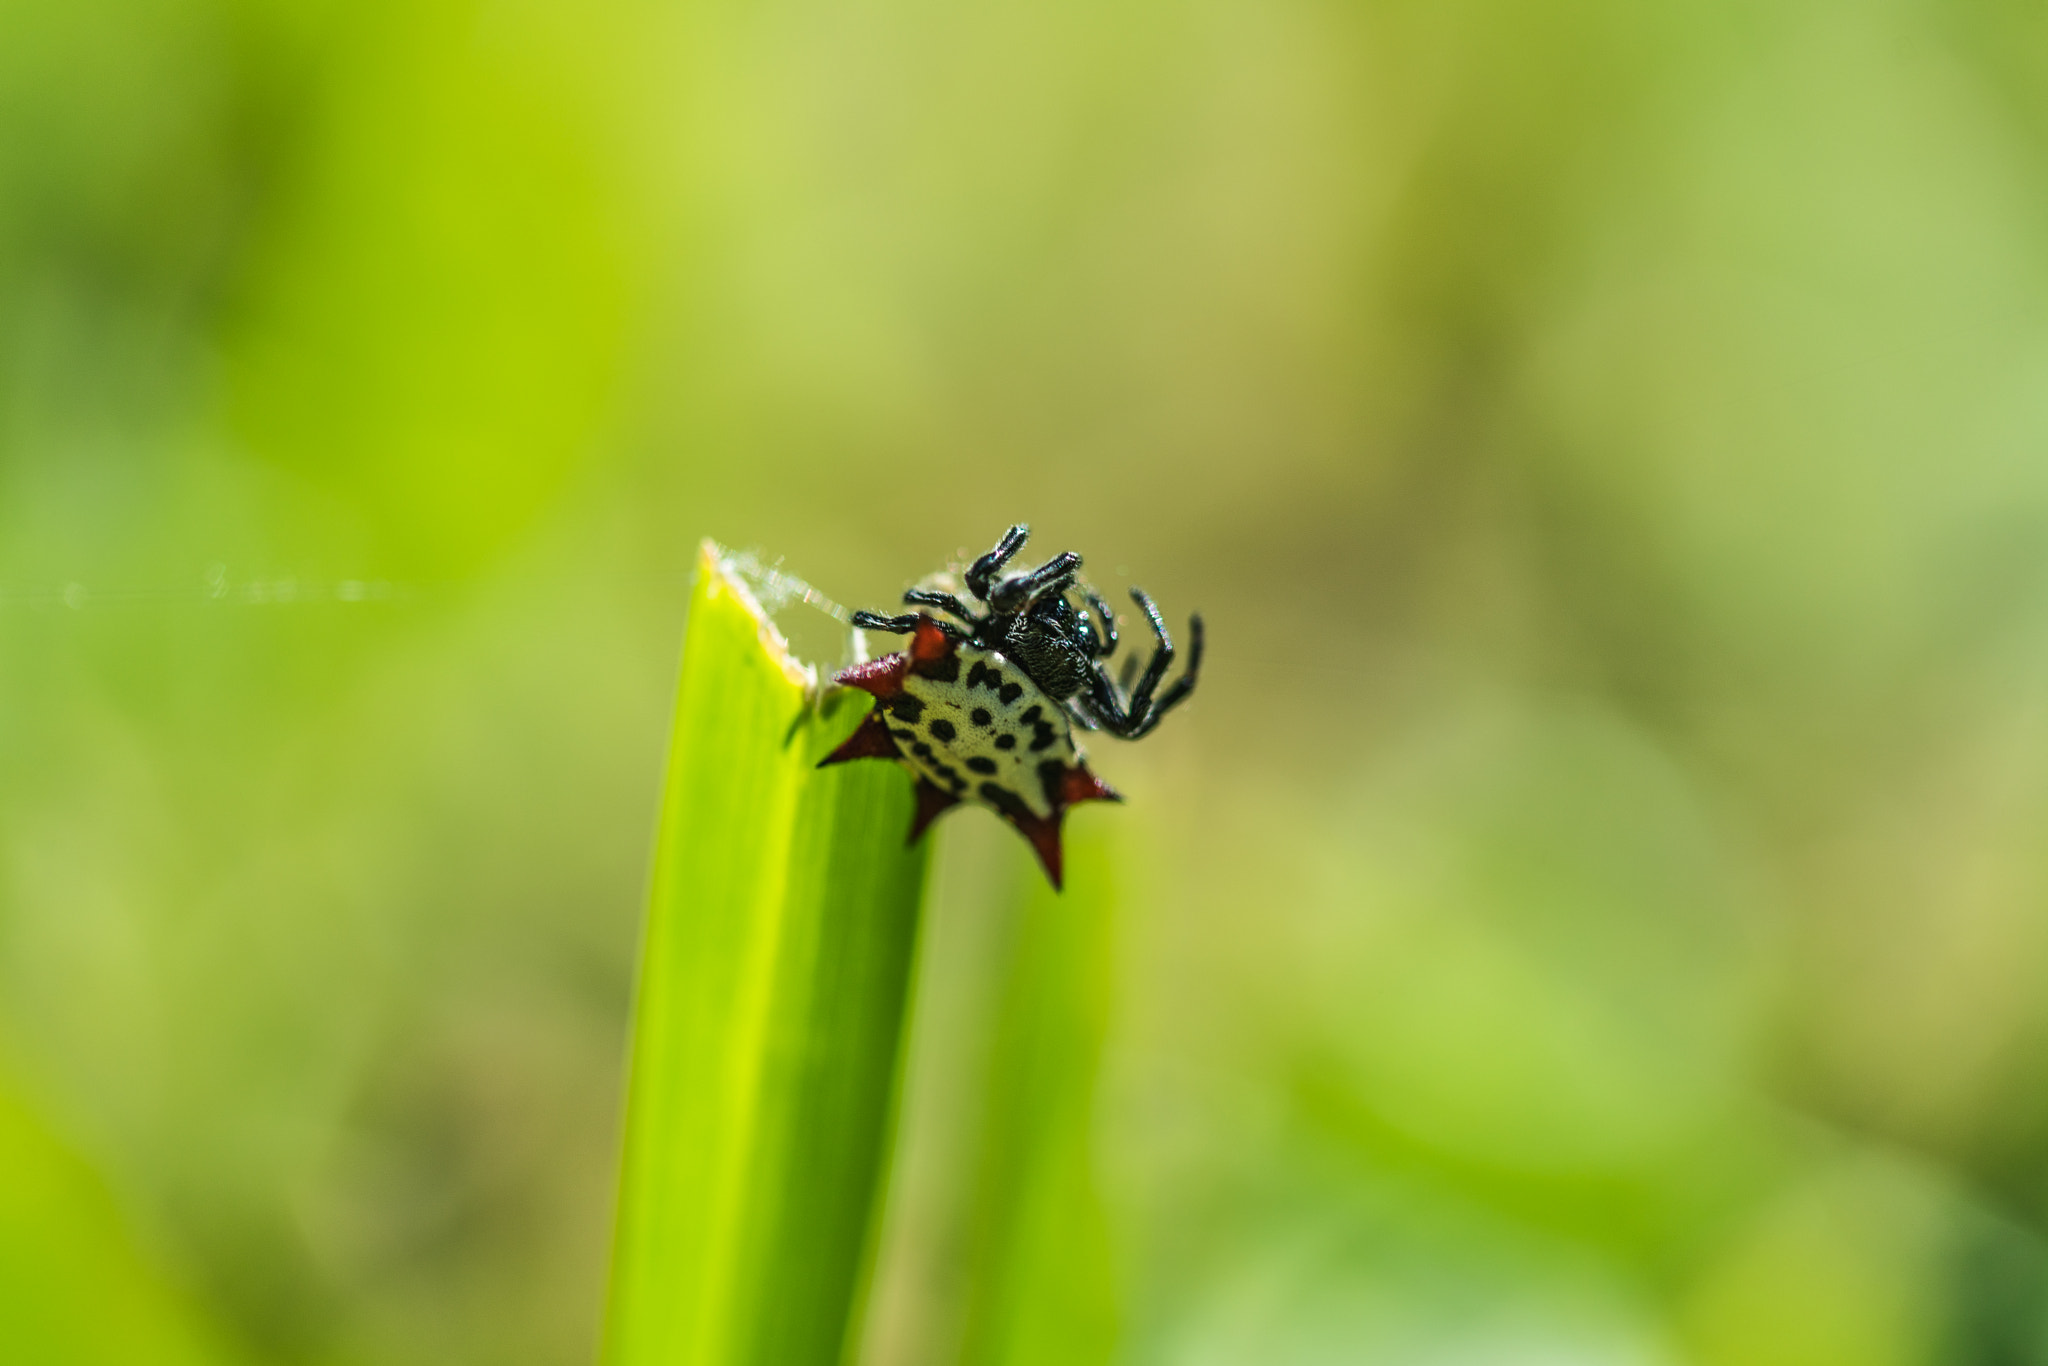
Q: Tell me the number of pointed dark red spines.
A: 6